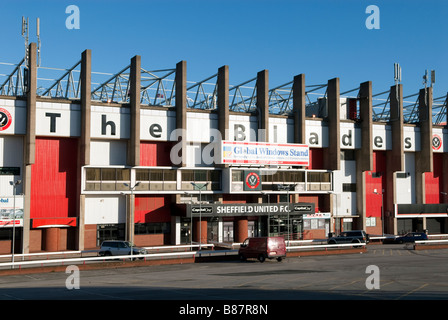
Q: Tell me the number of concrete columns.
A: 11